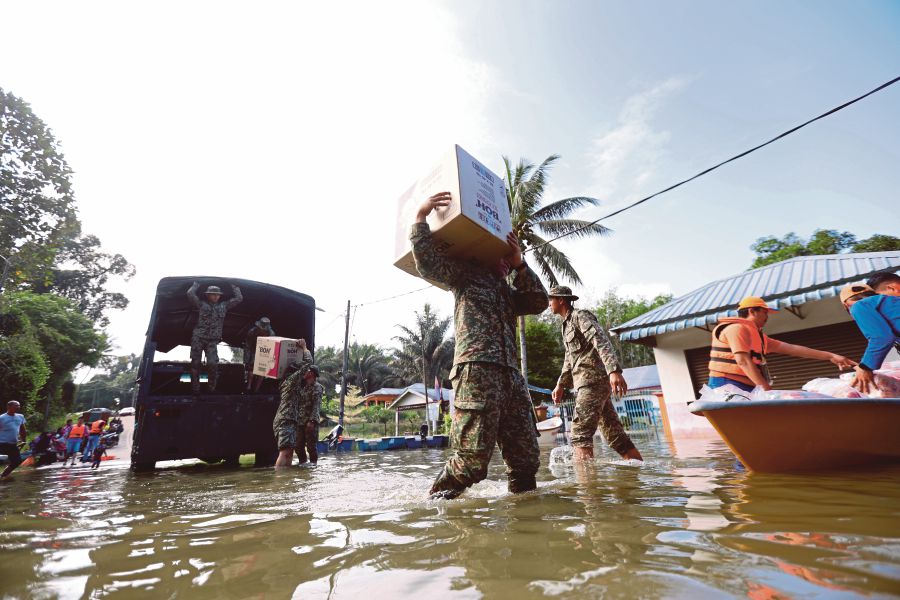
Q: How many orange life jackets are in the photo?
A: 3